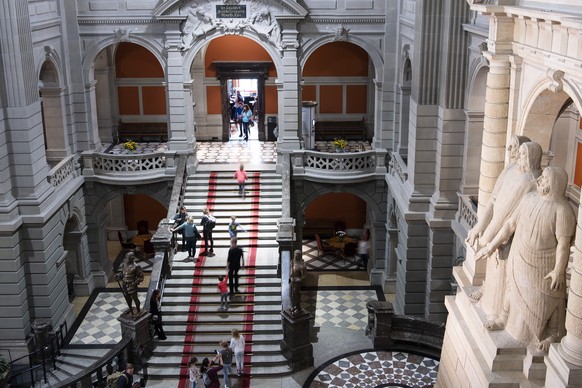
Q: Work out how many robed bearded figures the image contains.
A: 3